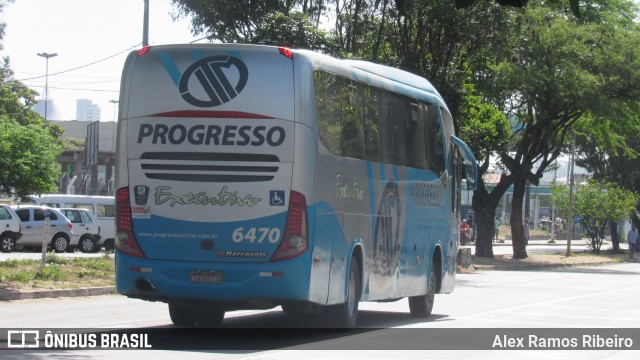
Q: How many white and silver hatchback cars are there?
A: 3